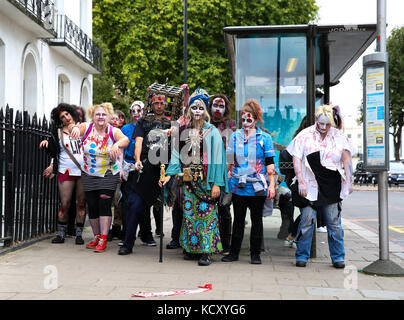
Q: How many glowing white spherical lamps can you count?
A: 0